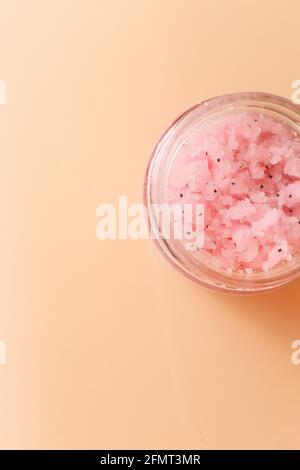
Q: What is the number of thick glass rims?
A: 1